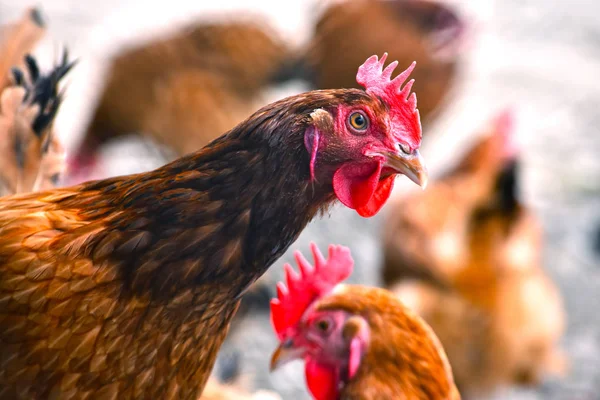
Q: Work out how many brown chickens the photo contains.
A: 5